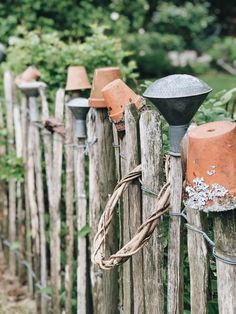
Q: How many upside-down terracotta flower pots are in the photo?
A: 5